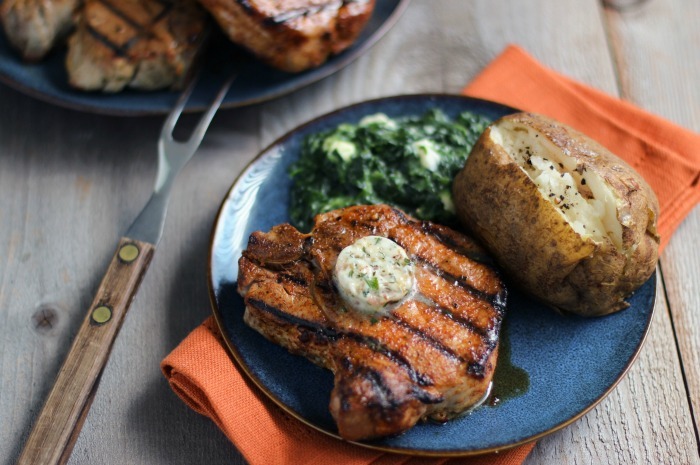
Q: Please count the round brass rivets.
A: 2